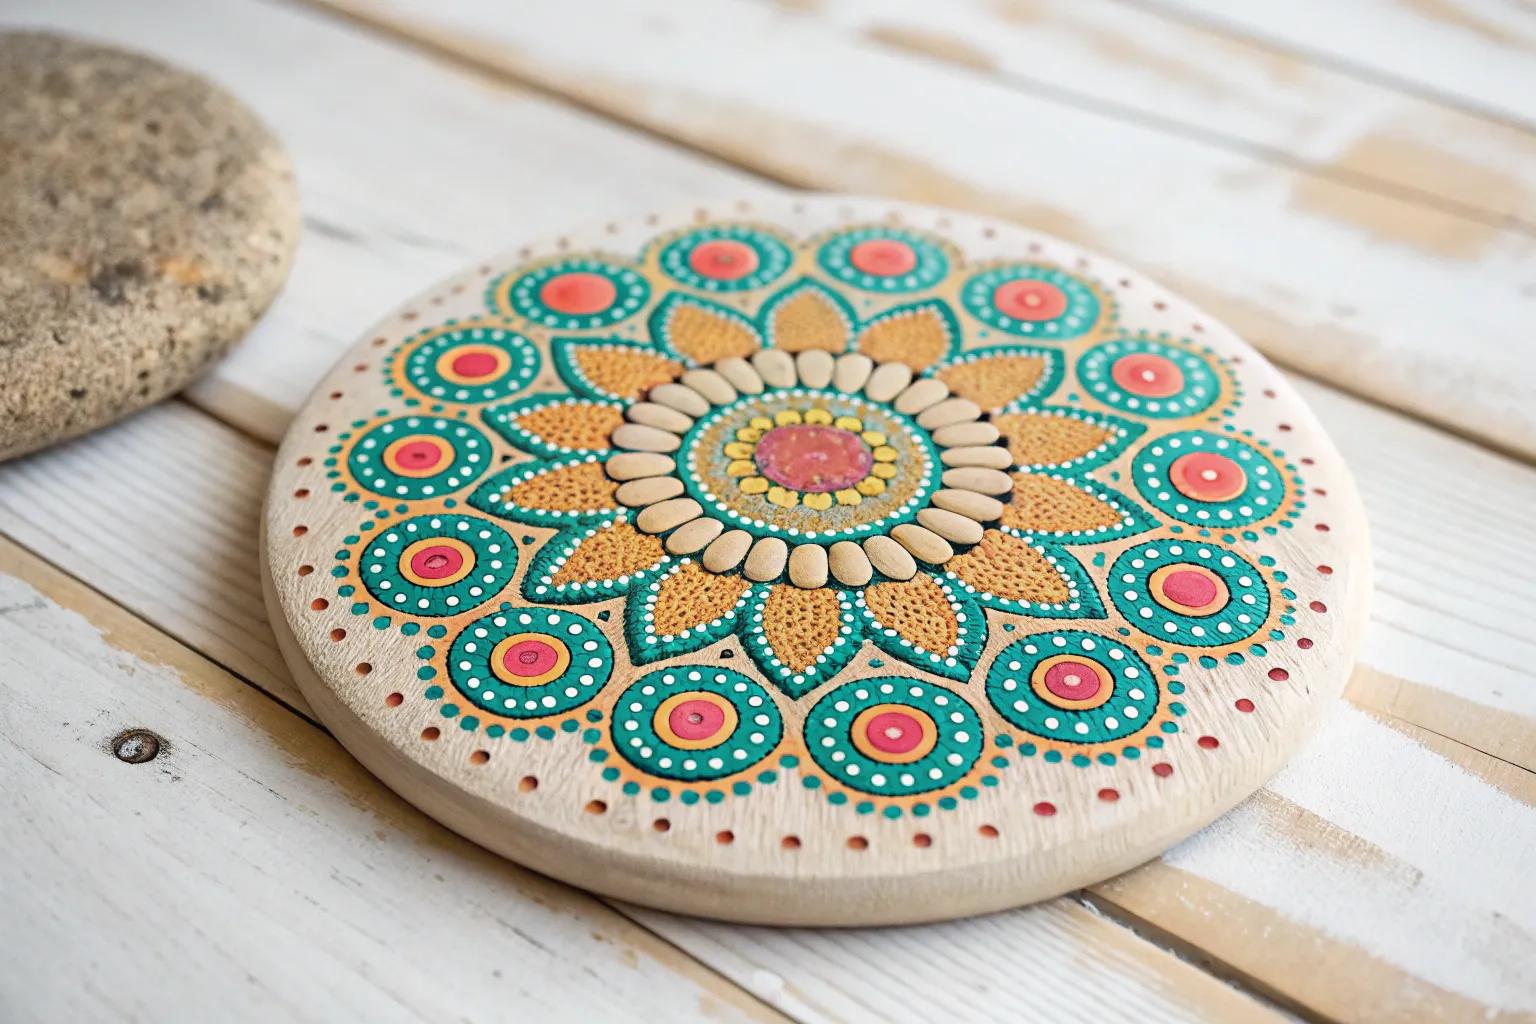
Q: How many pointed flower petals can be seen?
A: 14